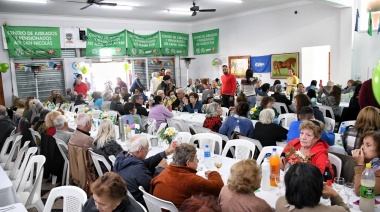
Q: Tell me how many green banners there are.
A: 5